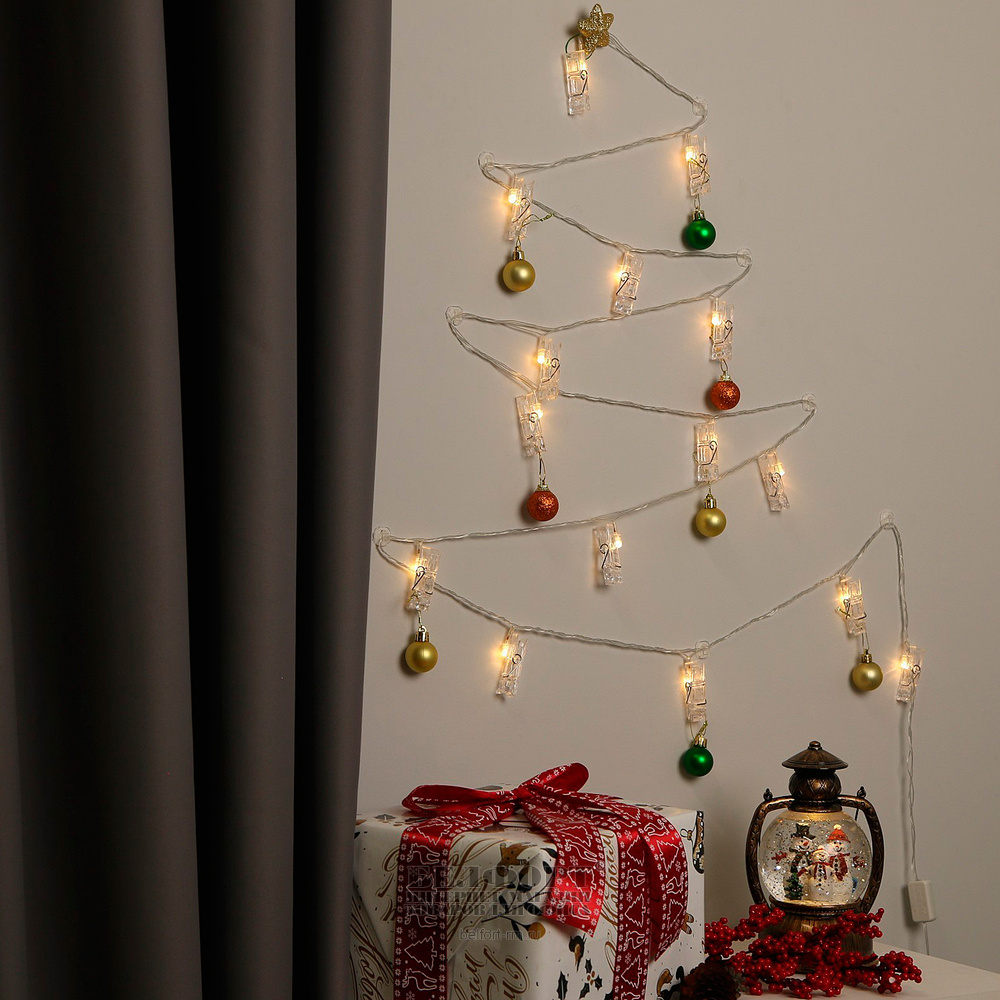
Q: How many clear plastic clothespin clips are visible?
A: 15